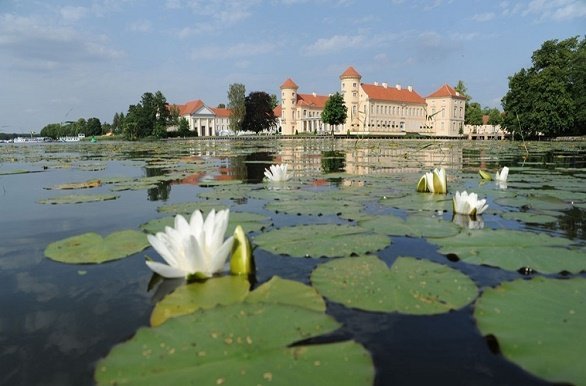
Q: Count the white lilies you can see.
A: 5